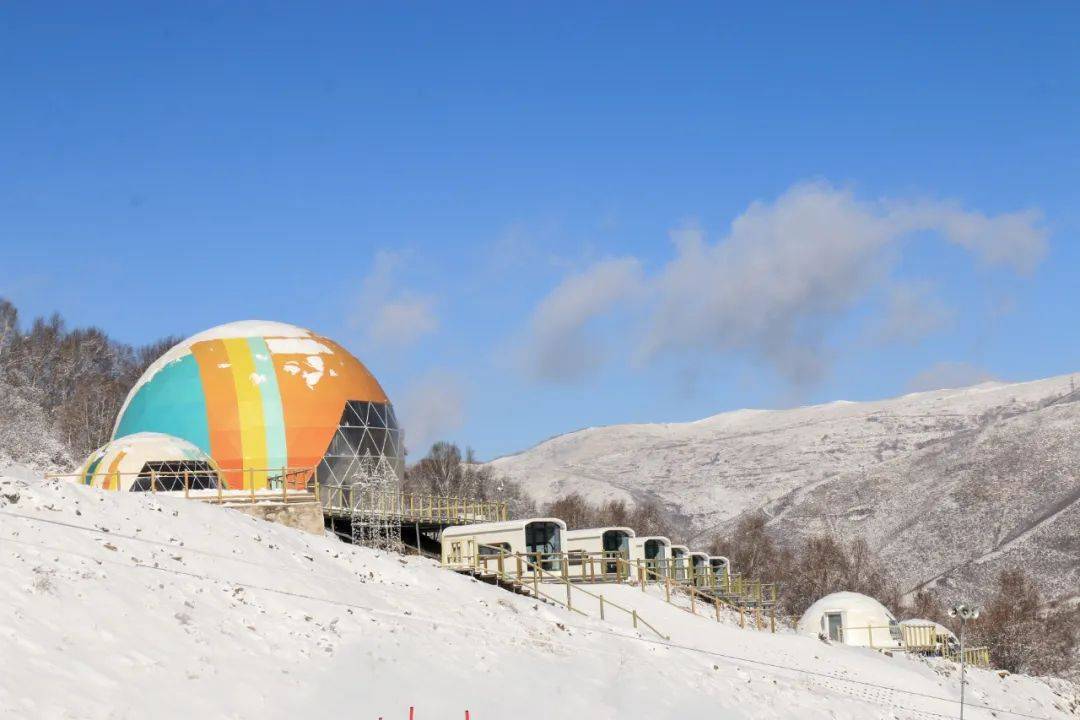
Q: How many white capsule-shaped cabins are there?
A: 6